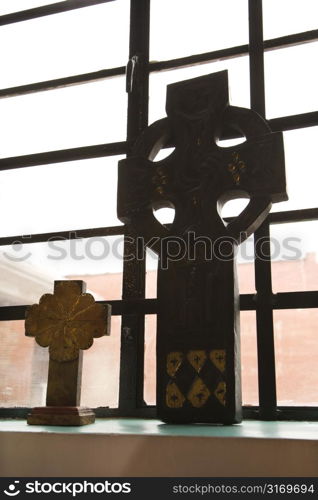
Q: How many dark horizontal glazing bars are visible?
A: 5